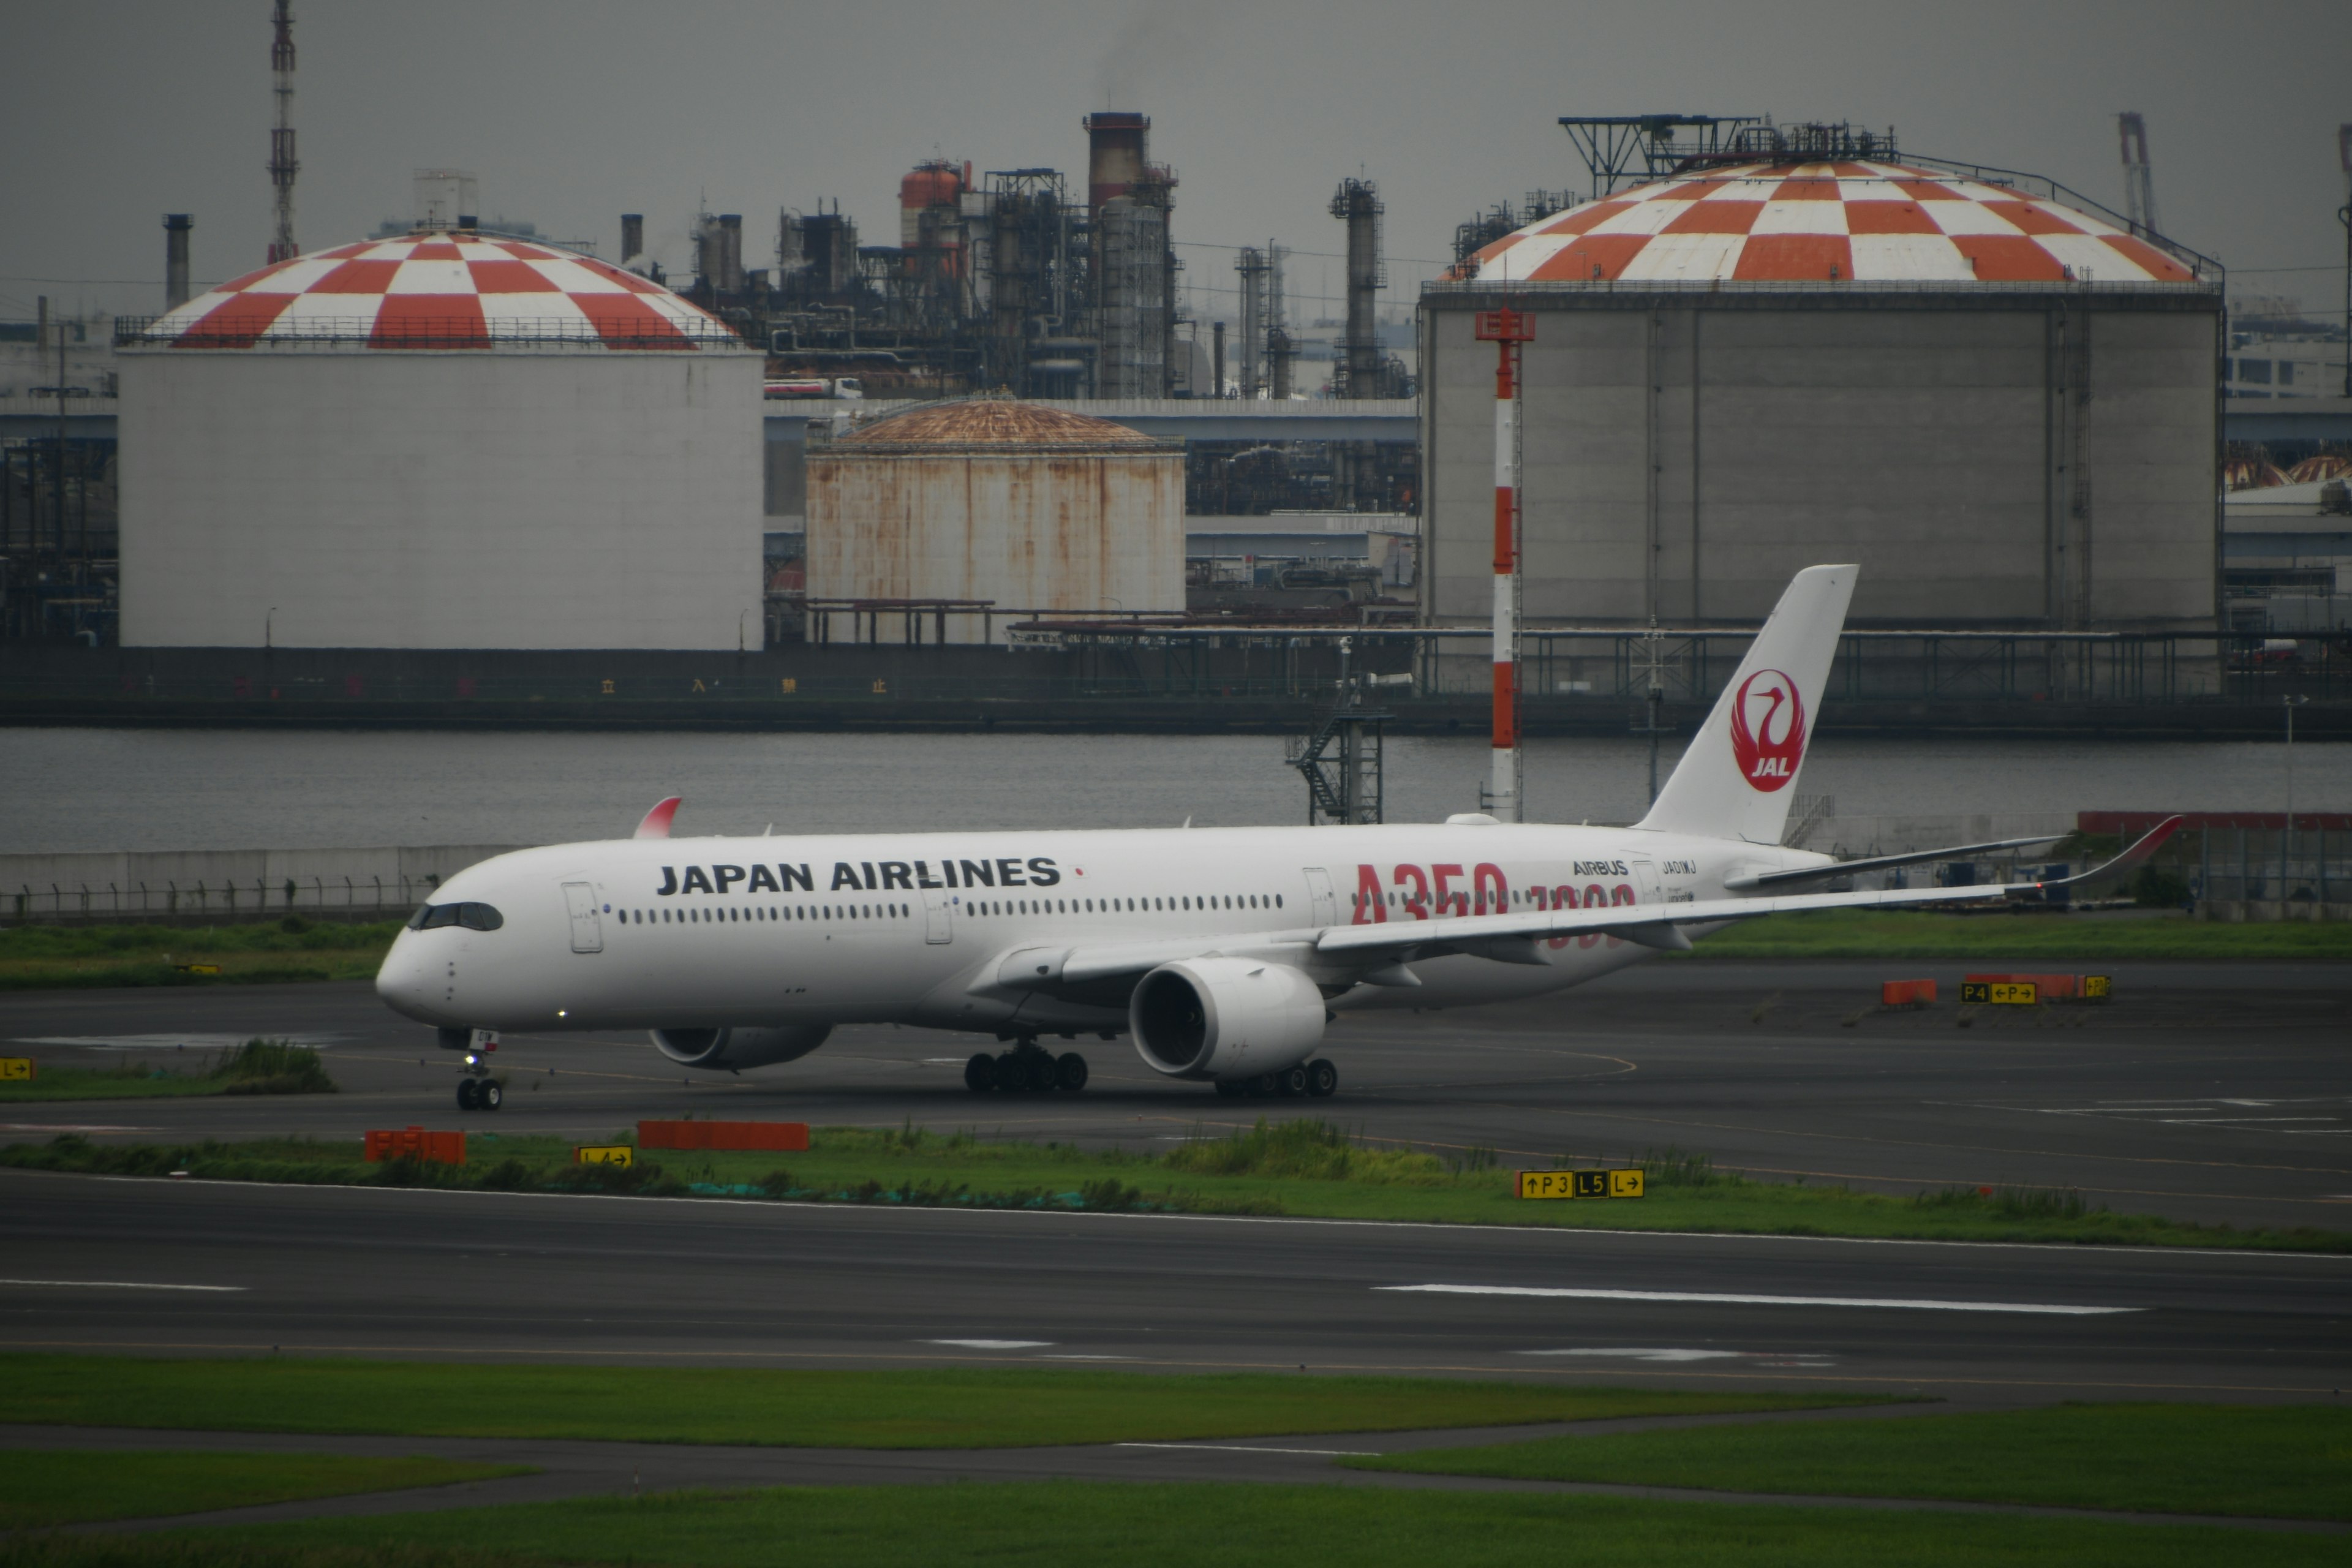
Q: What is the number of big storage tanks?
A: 3